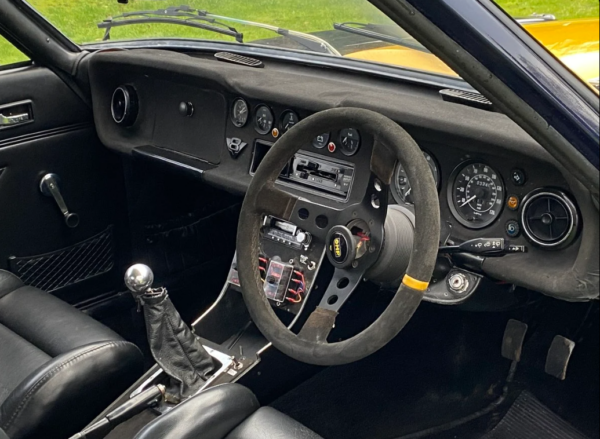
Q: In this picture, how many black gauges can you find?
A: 7